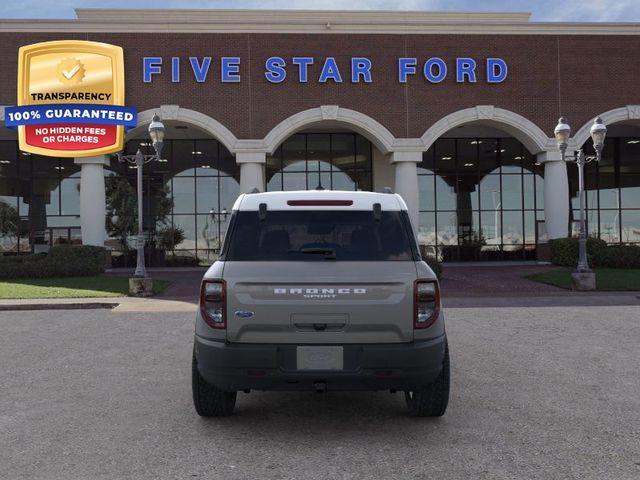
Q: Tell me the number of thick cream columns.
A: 4